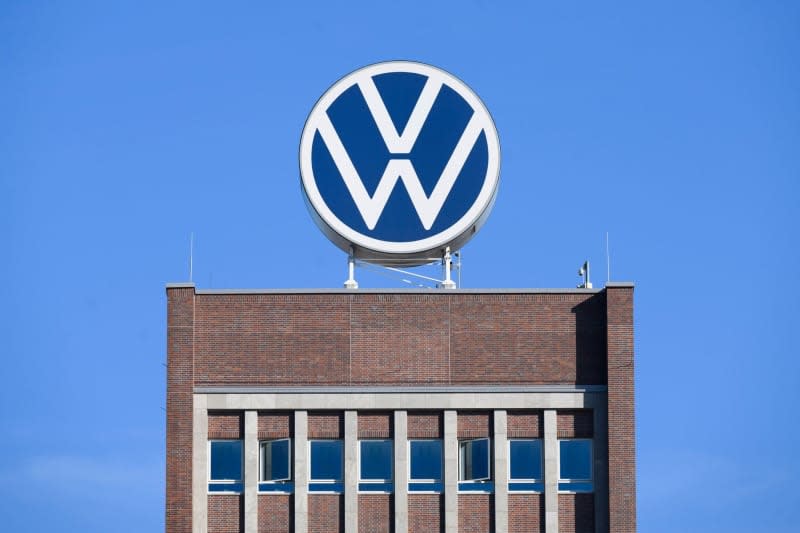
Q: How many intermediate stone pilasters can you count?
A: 7